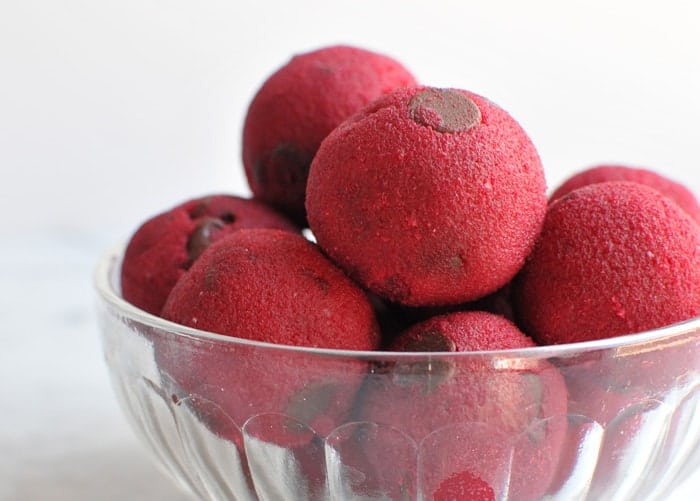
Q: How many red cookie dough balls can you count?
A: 7